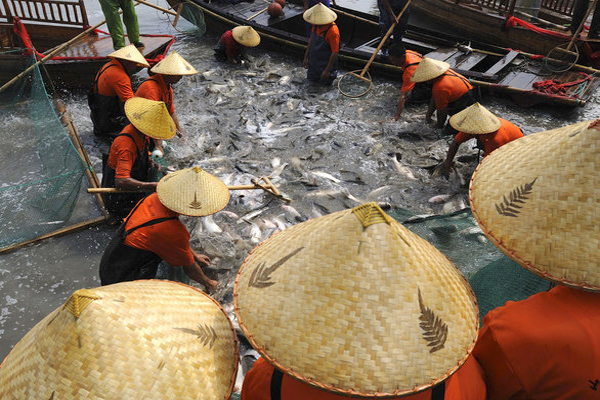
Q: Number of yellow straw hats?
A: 11